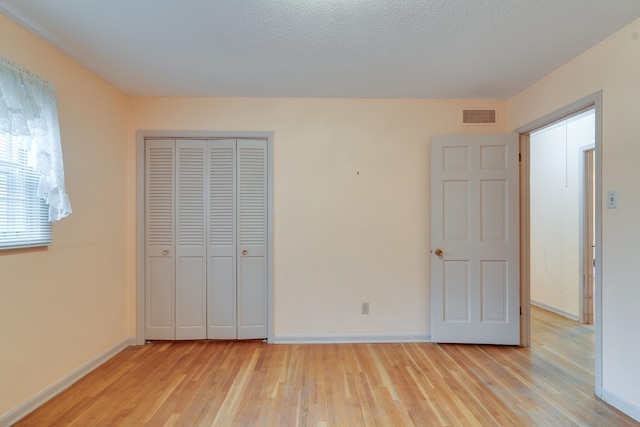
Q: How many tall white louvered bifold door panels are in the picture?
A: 4